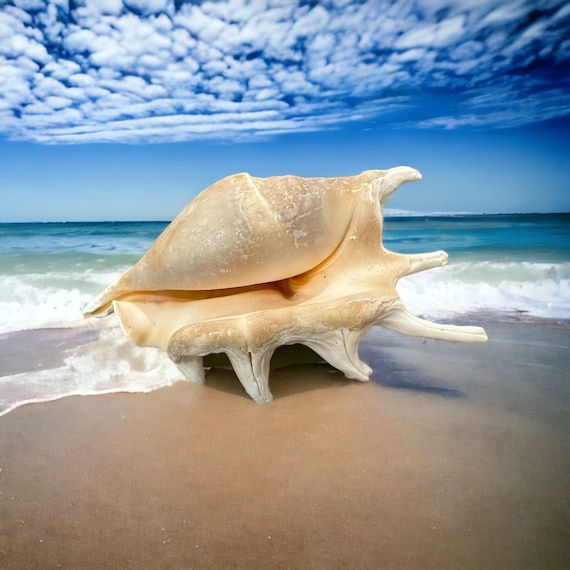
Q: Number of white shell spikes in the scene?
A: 6